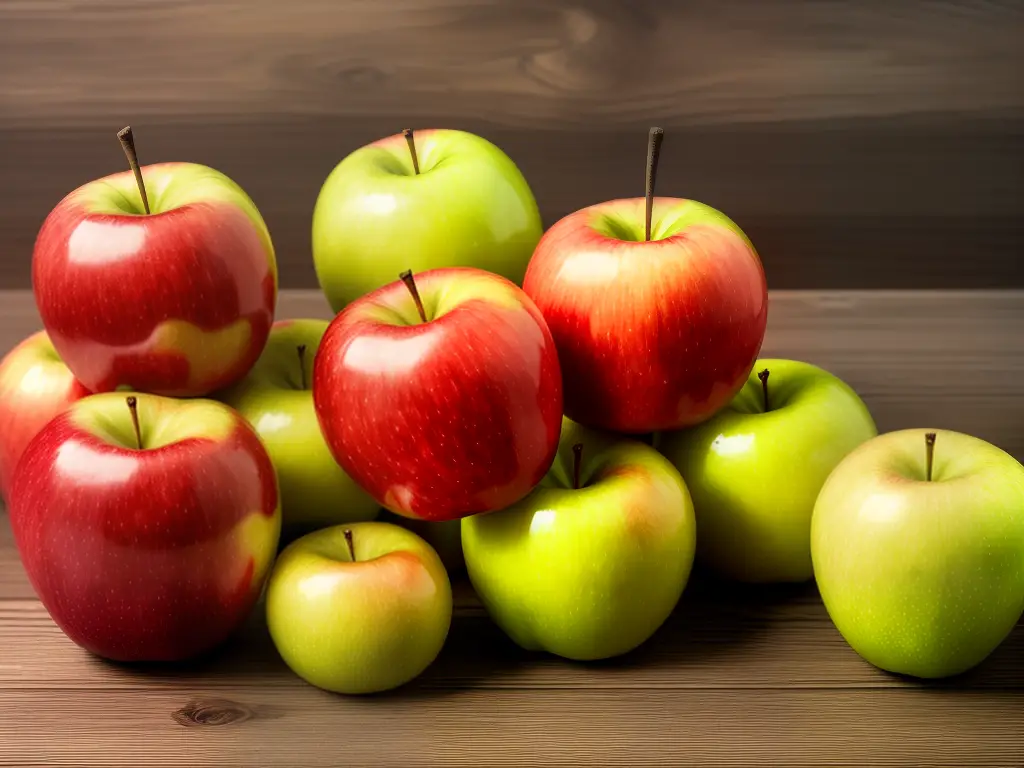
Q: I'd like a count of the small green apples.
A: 1